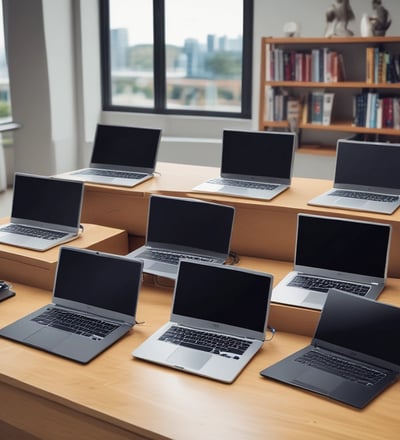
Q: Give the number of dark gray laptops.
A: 2